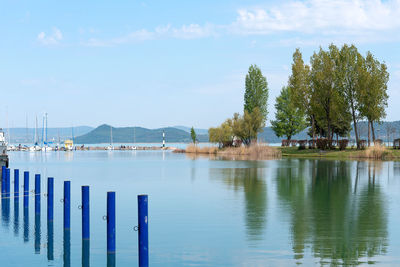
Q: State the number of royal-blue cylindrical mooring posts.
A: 10